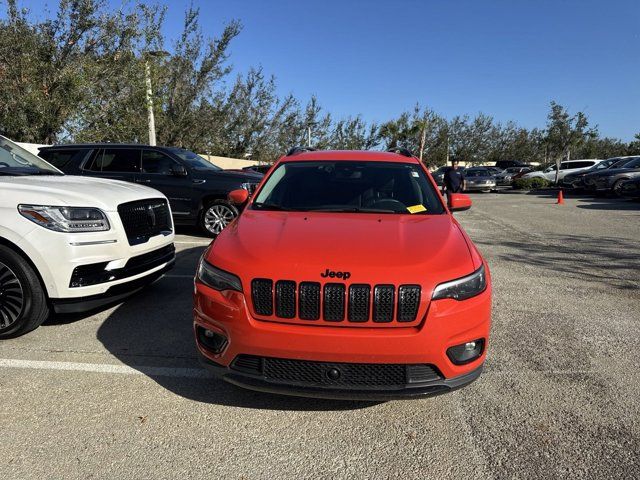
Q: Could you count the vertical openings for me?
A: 7